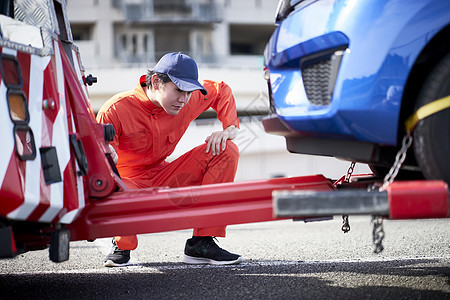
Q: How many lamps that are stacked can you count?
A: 3